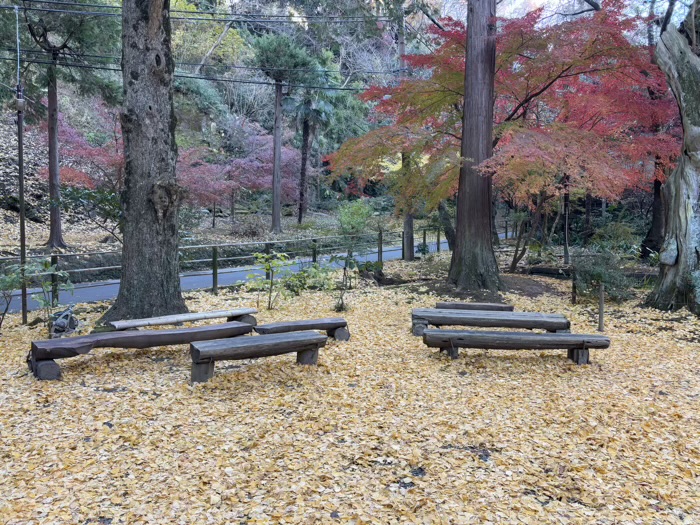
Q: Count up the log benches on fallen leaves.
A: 7